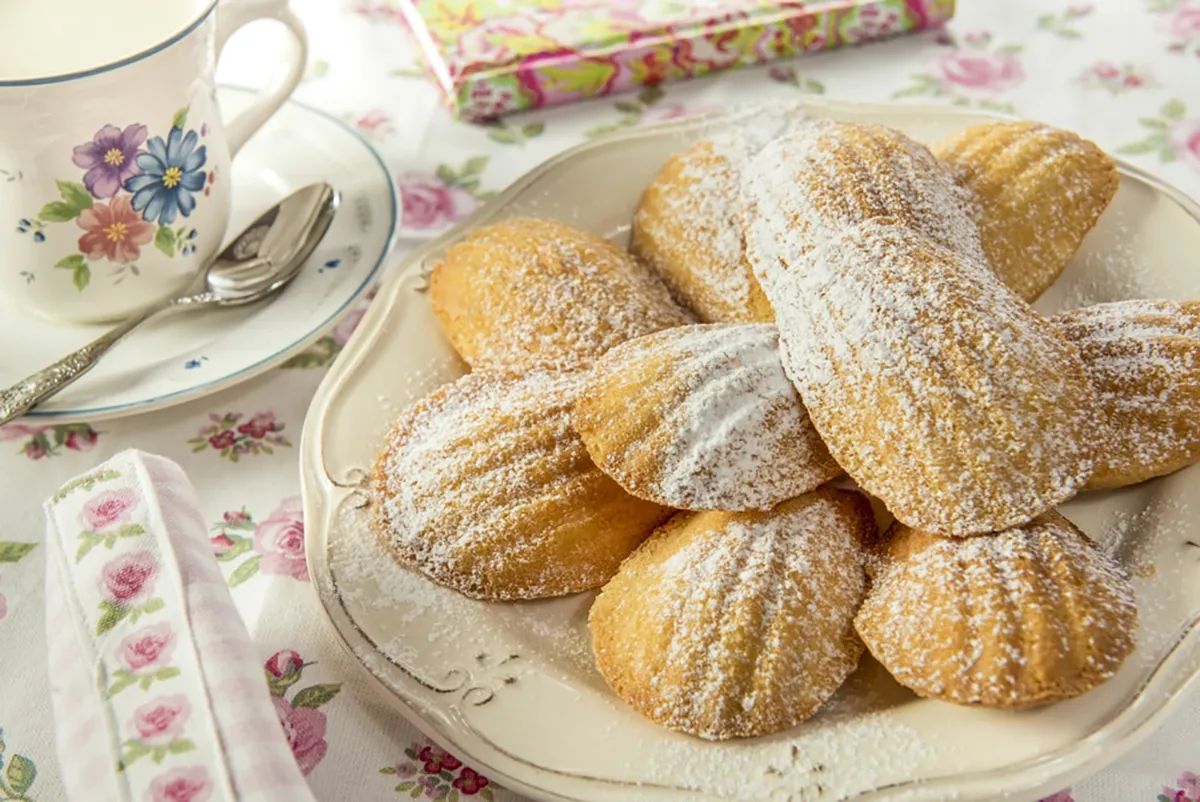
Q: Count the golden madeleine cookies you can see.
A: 10